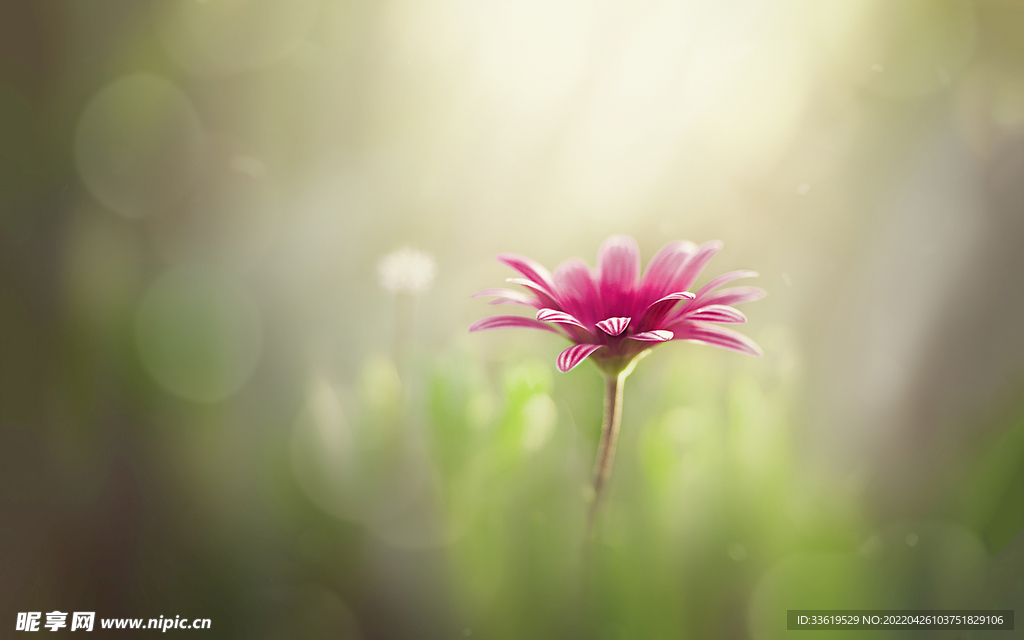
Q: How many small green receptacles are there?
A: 1